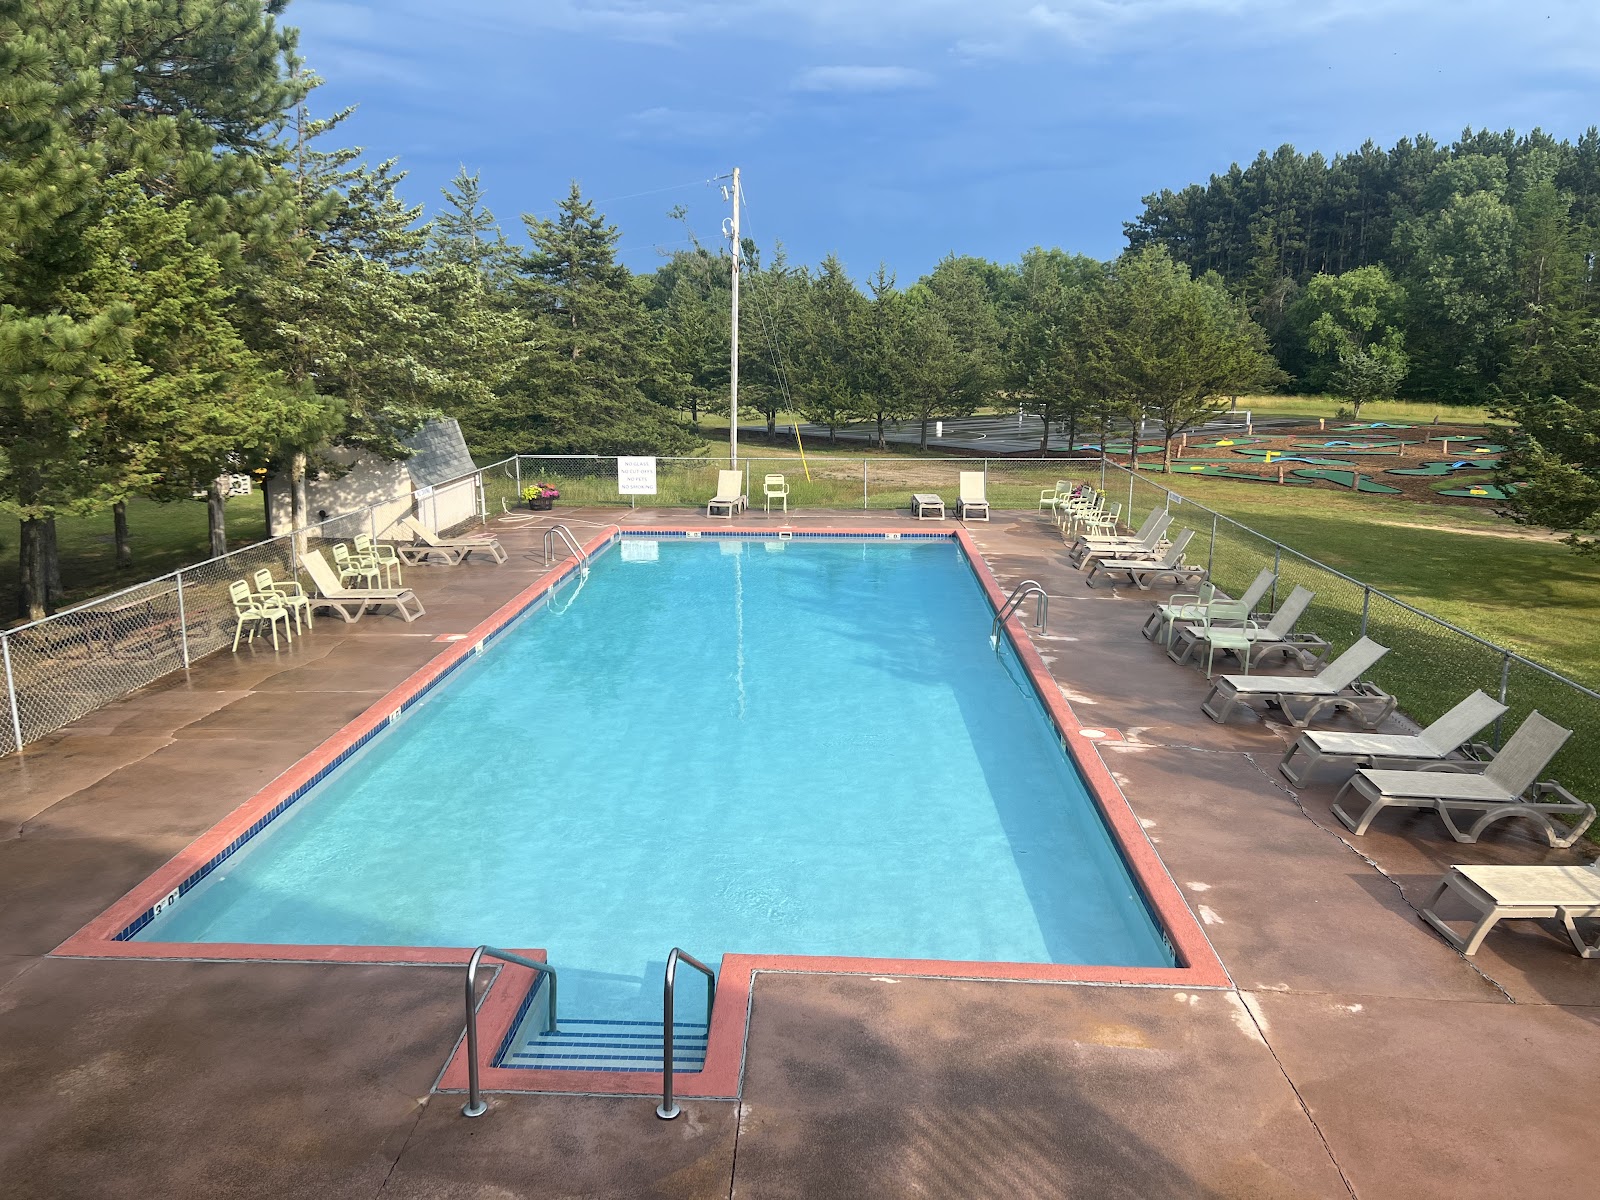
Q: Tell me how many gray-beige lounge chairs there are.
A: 14